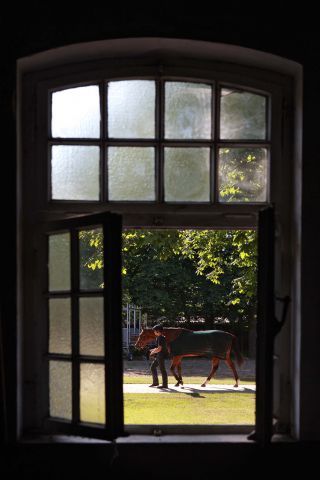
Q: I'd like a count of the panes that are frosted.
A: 12